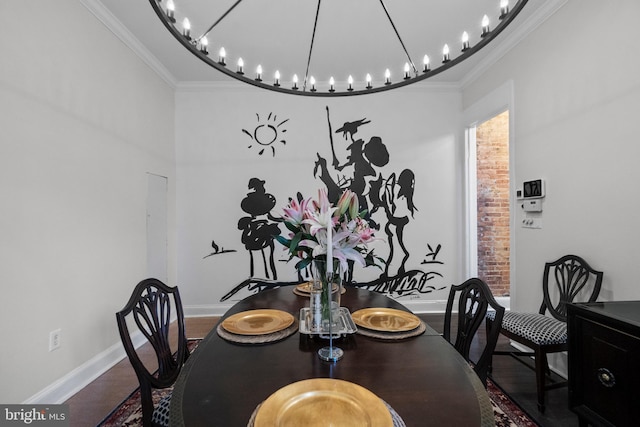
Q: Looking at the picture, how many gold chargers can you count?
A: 4